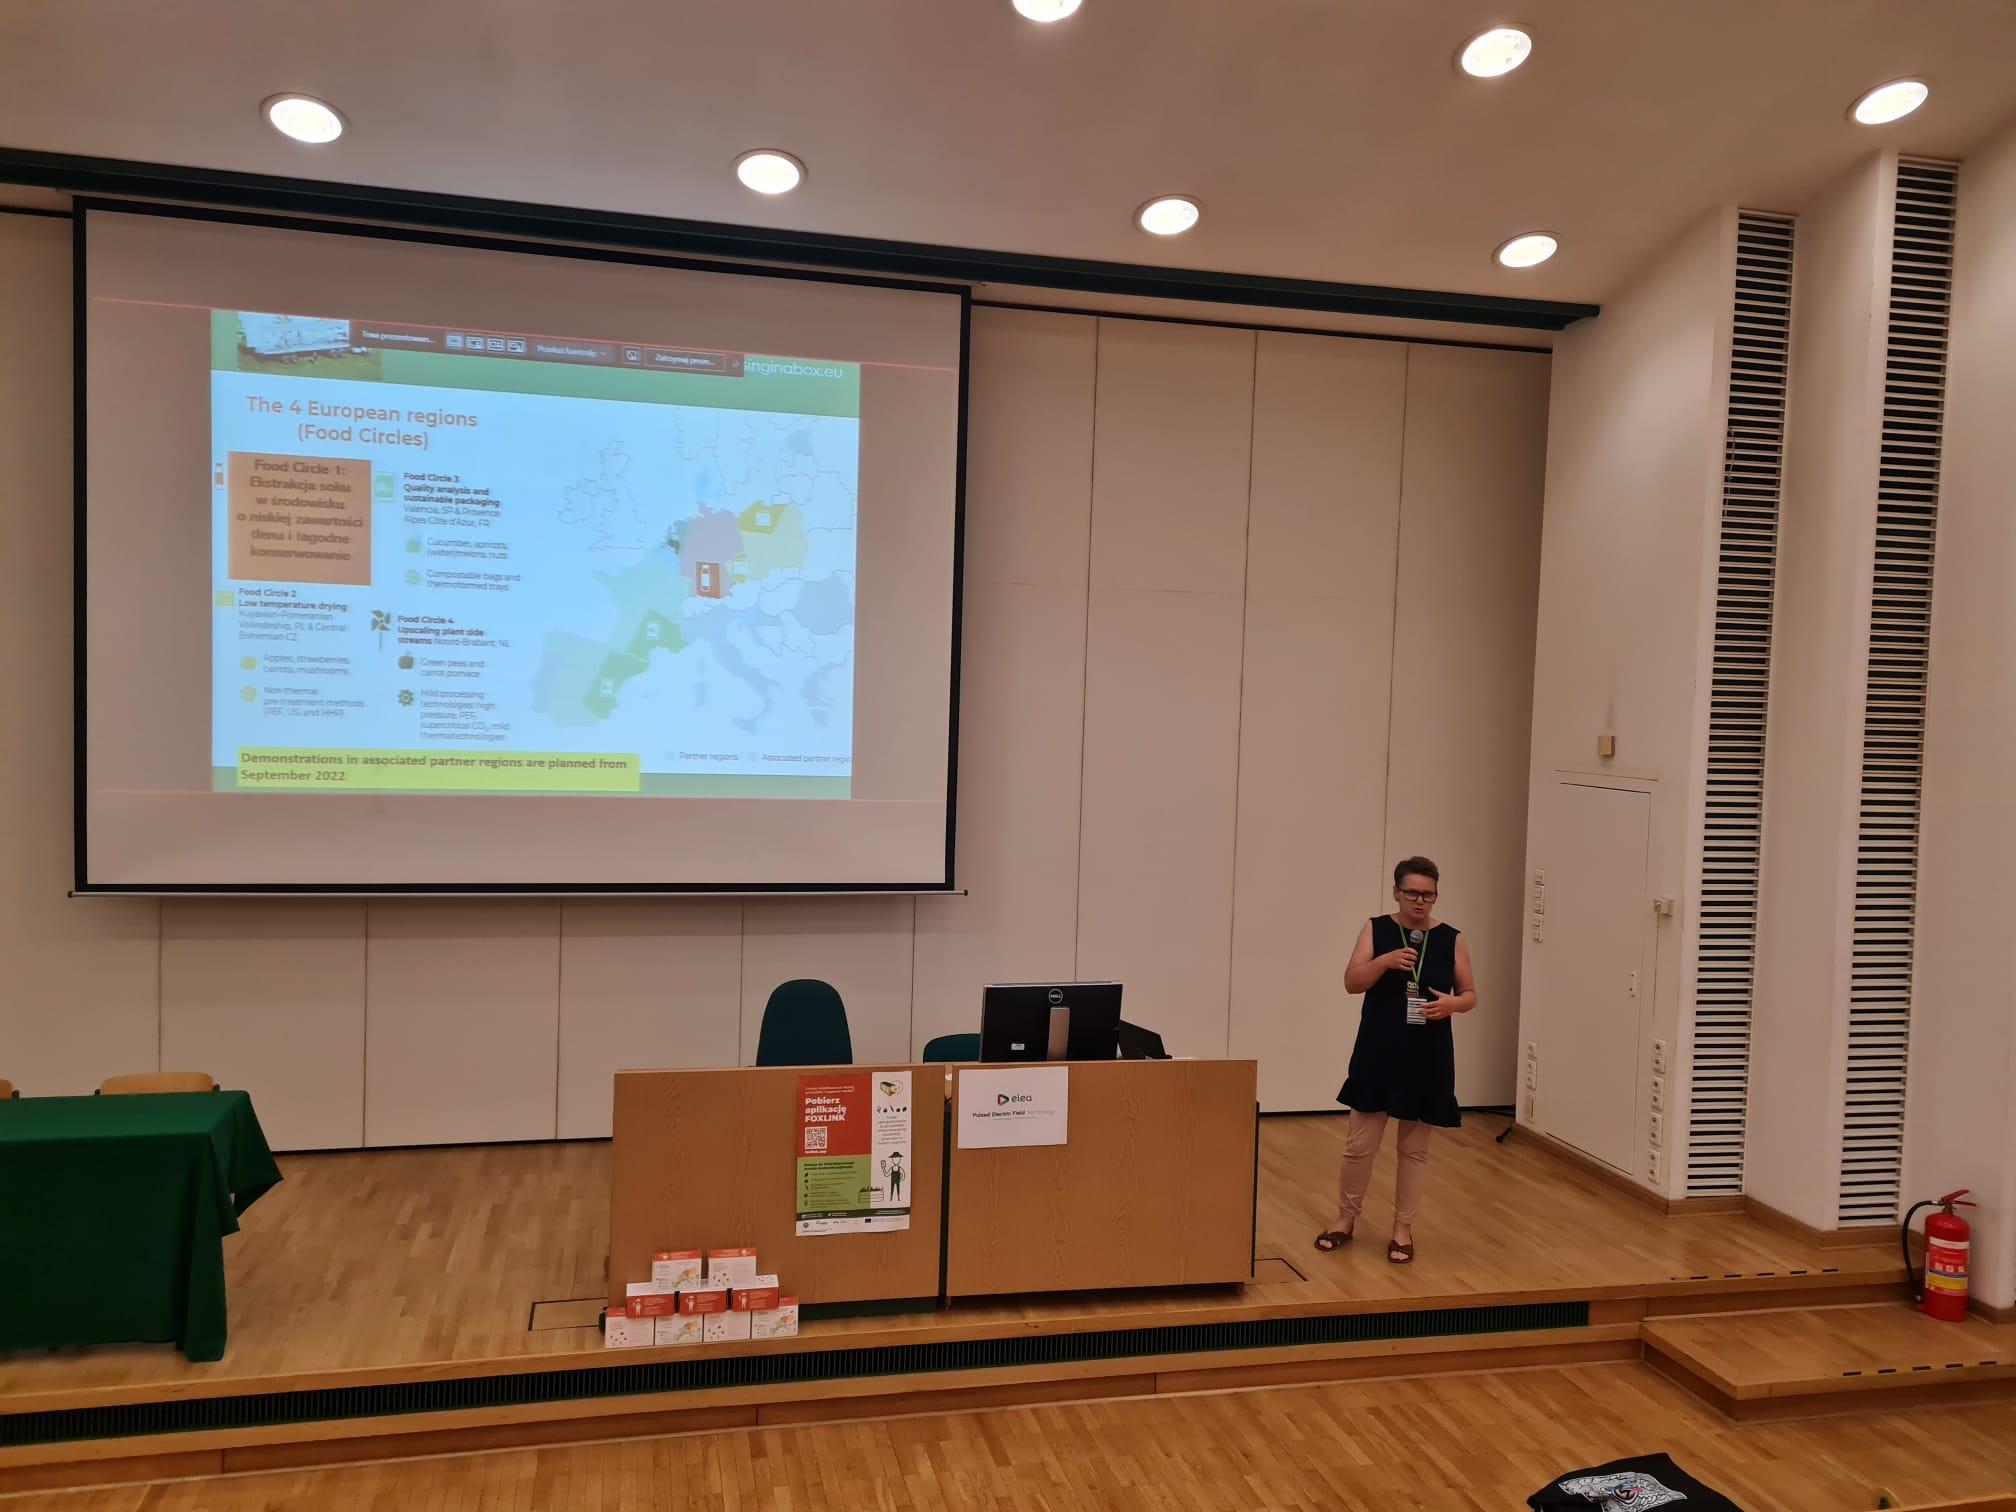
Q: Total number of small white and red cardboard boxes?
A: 9